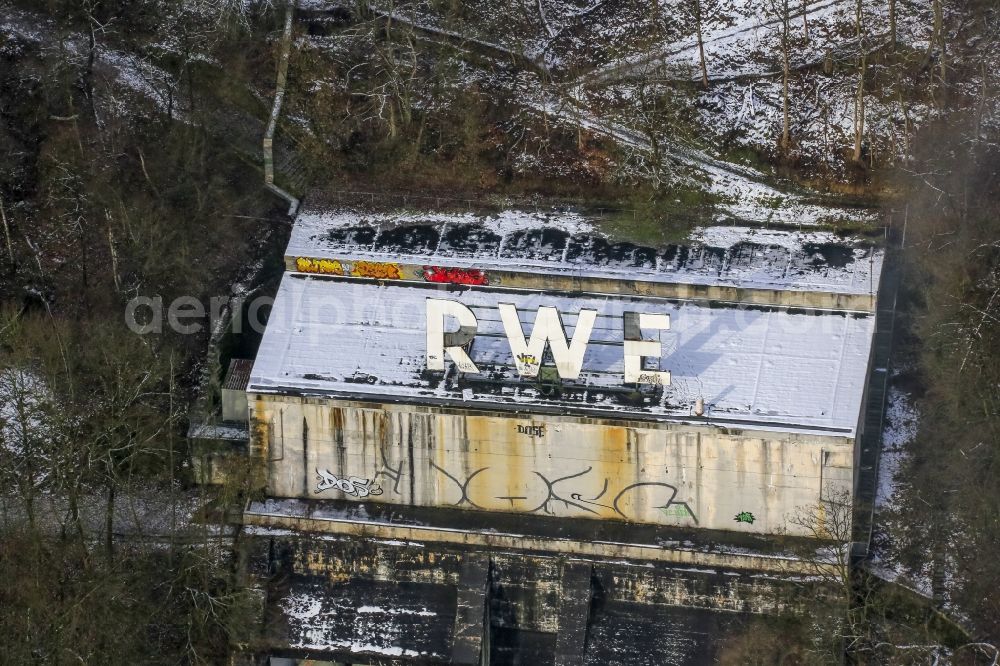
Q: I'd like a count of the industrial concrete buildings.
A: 1